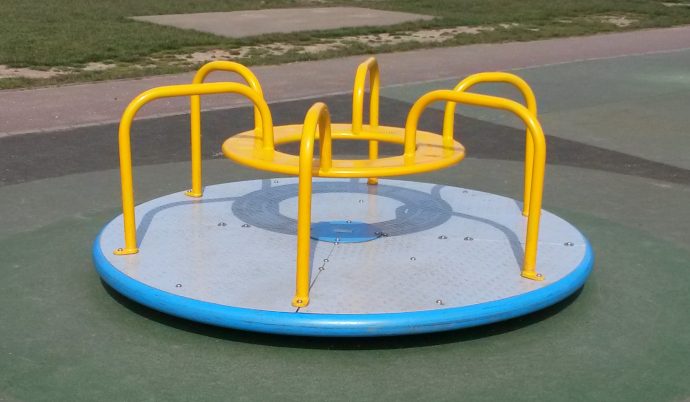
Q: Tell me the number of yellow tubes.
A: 6